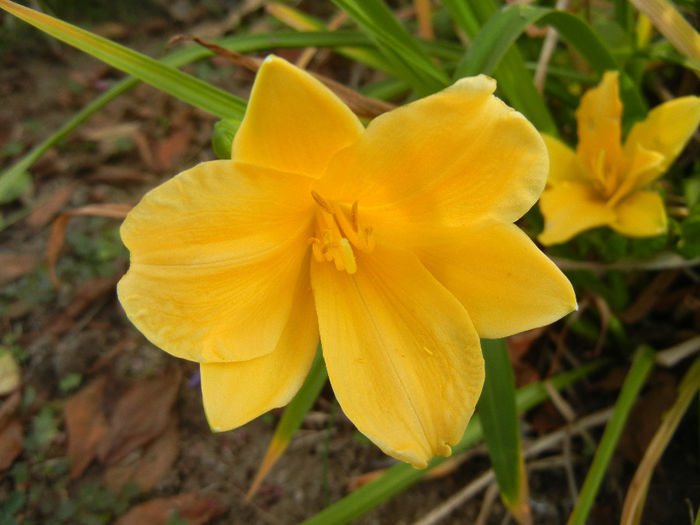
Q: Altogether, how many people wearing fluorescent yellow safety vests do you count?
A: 0